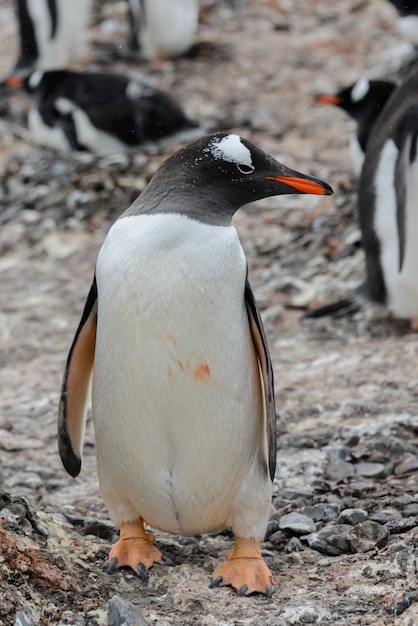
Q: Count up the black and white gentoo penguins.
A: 7